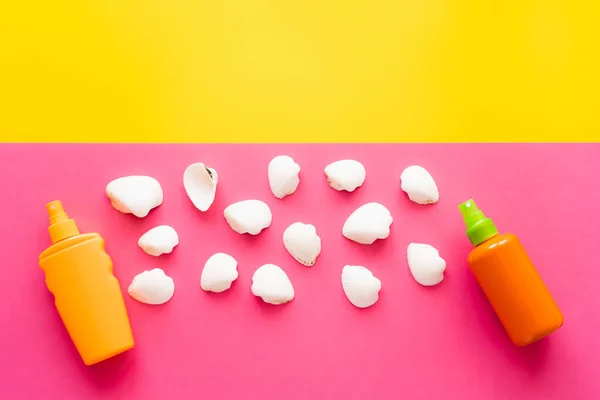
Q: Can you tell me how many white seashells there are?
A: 14